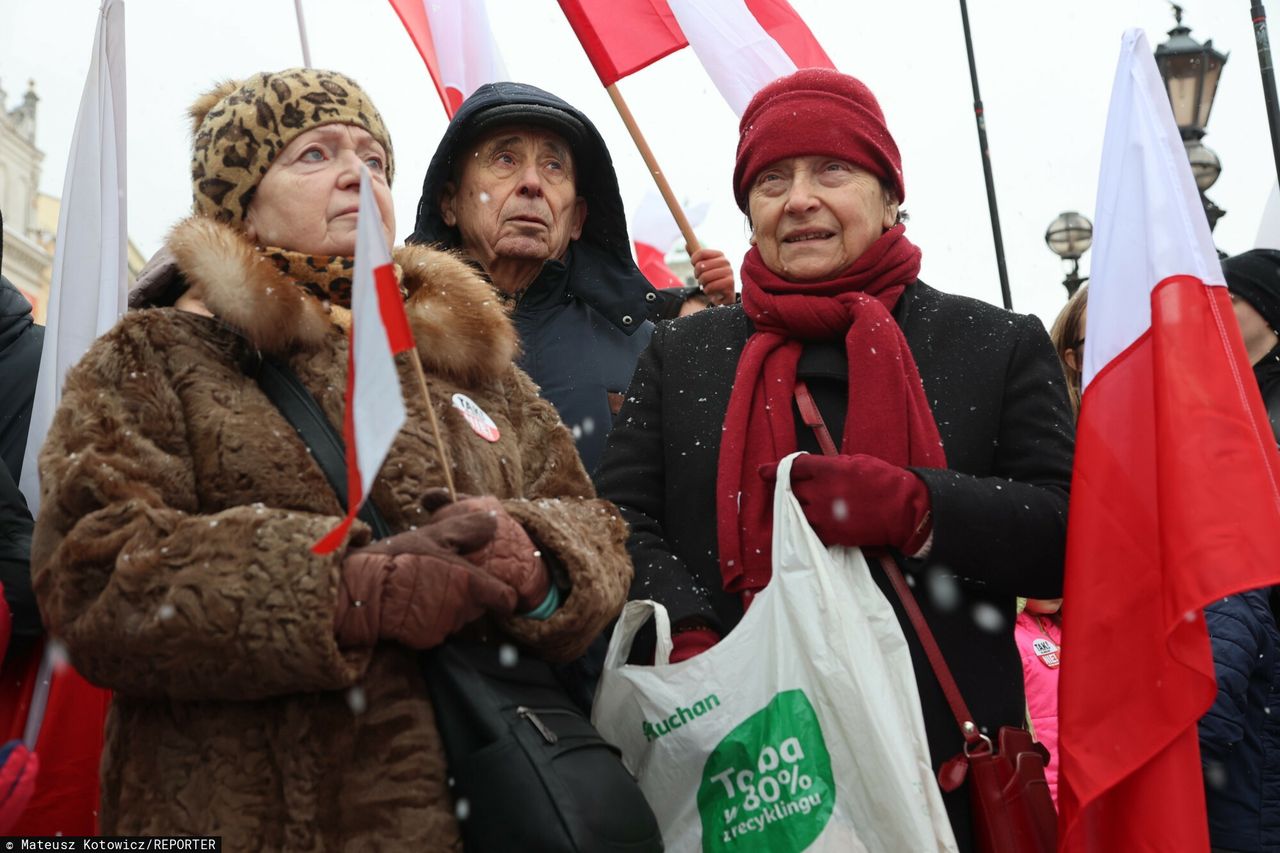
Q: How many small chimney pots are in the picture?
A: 0